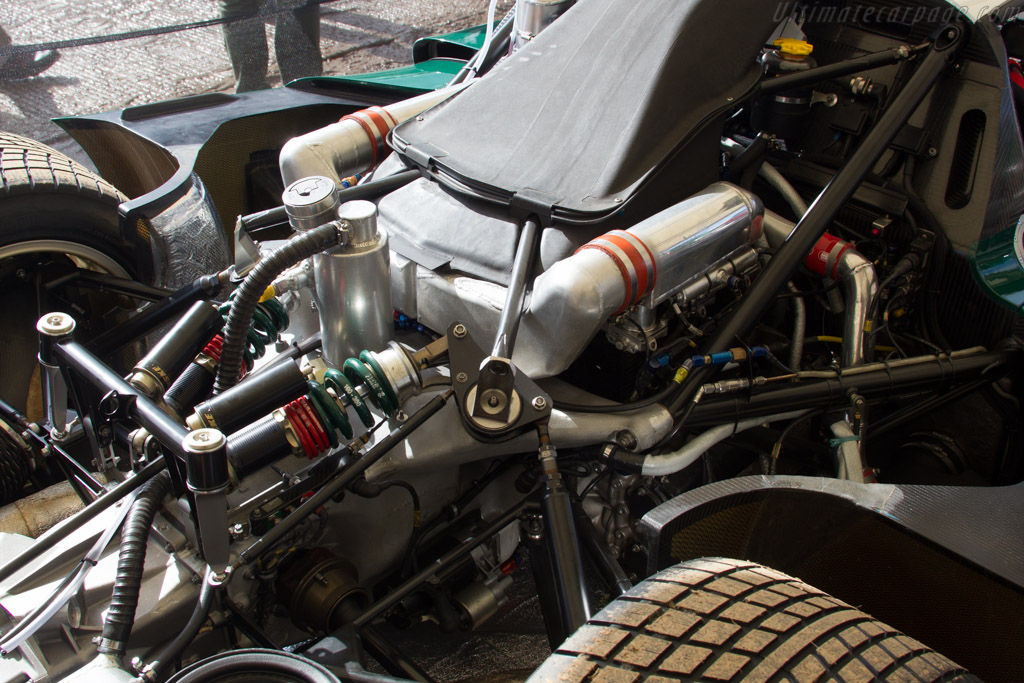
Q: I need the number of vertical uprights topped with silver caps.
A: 2